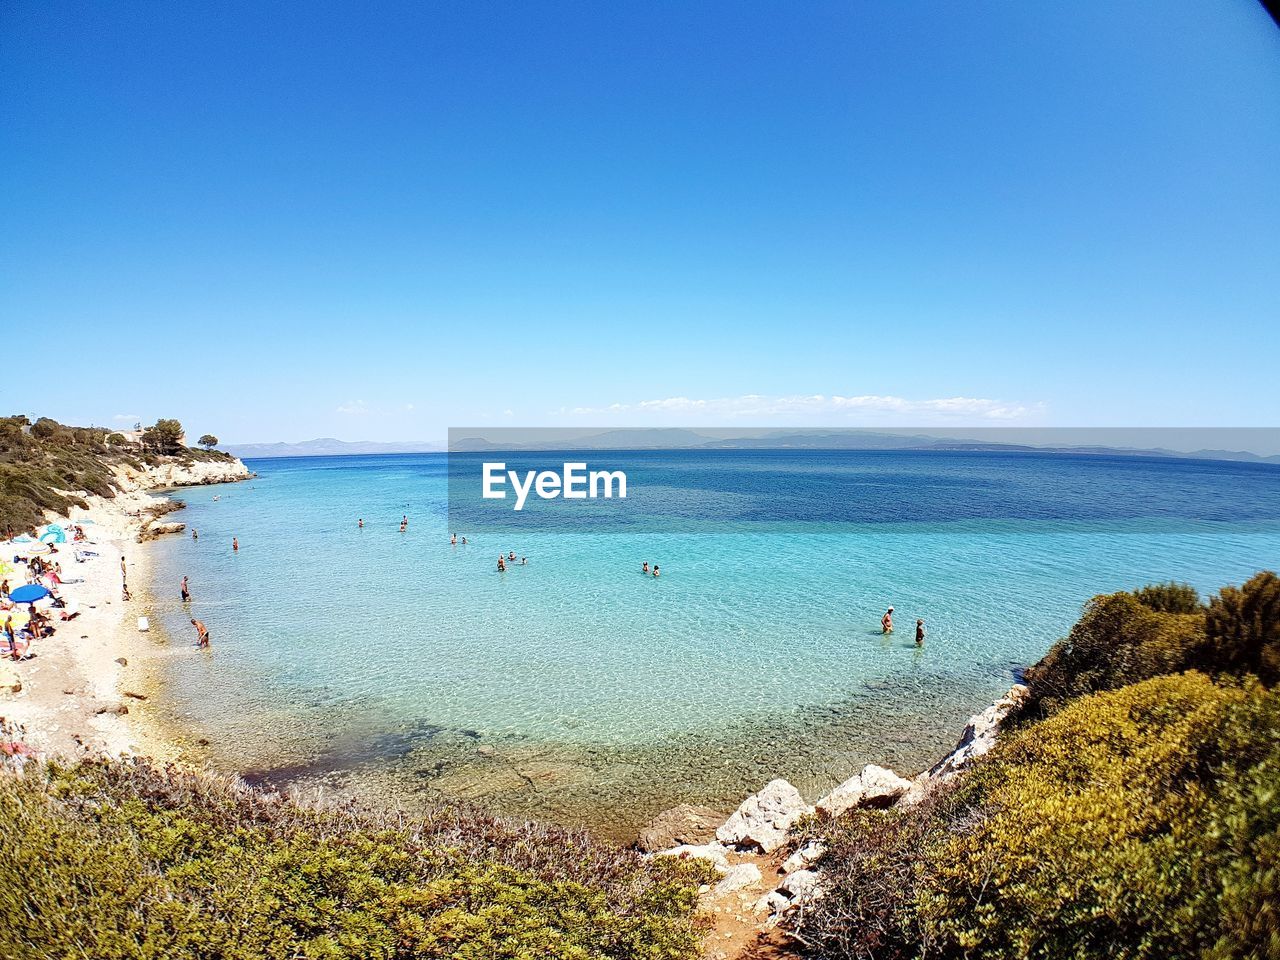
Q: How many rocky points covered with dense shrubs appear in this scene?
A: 2